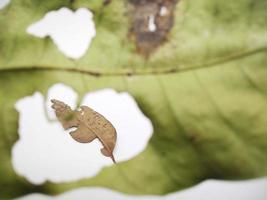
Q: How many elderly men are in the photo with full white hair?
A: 0